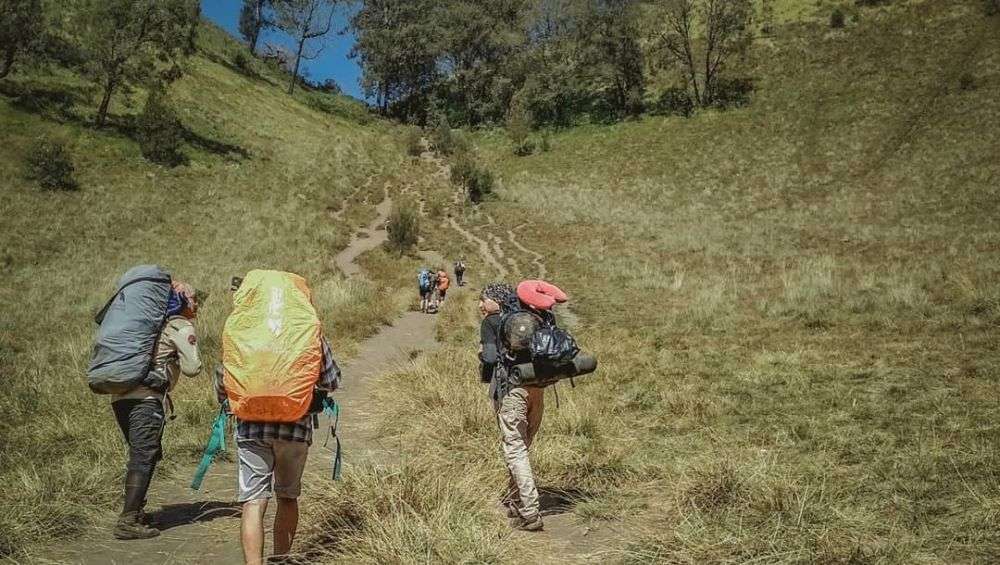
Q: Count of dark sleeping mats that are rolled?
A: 1